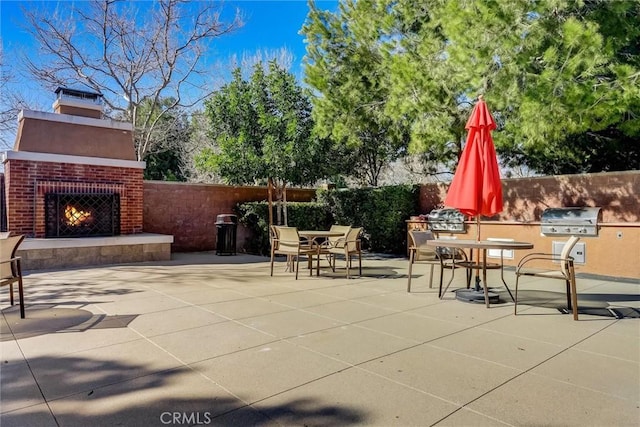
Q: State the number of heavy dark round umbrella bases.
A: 1